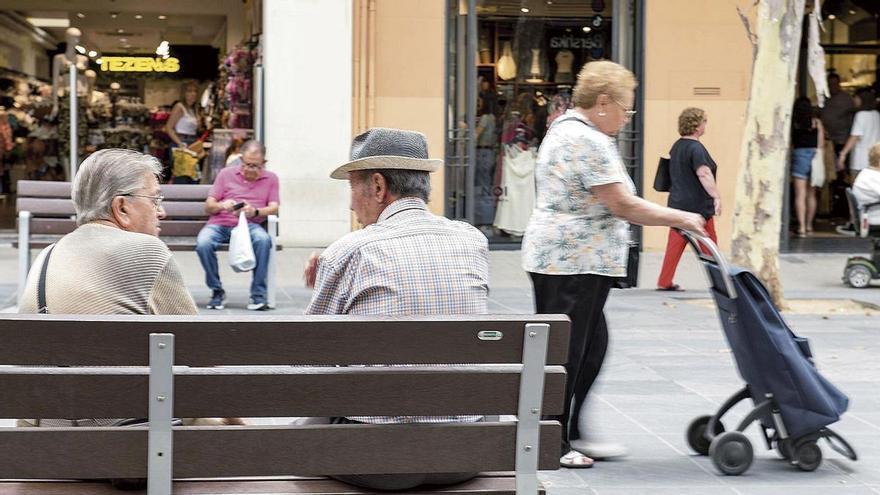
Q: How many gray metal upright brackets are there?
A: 2